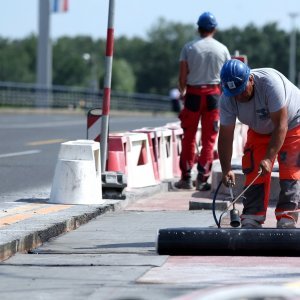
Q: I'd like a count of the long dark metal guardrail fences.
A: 1